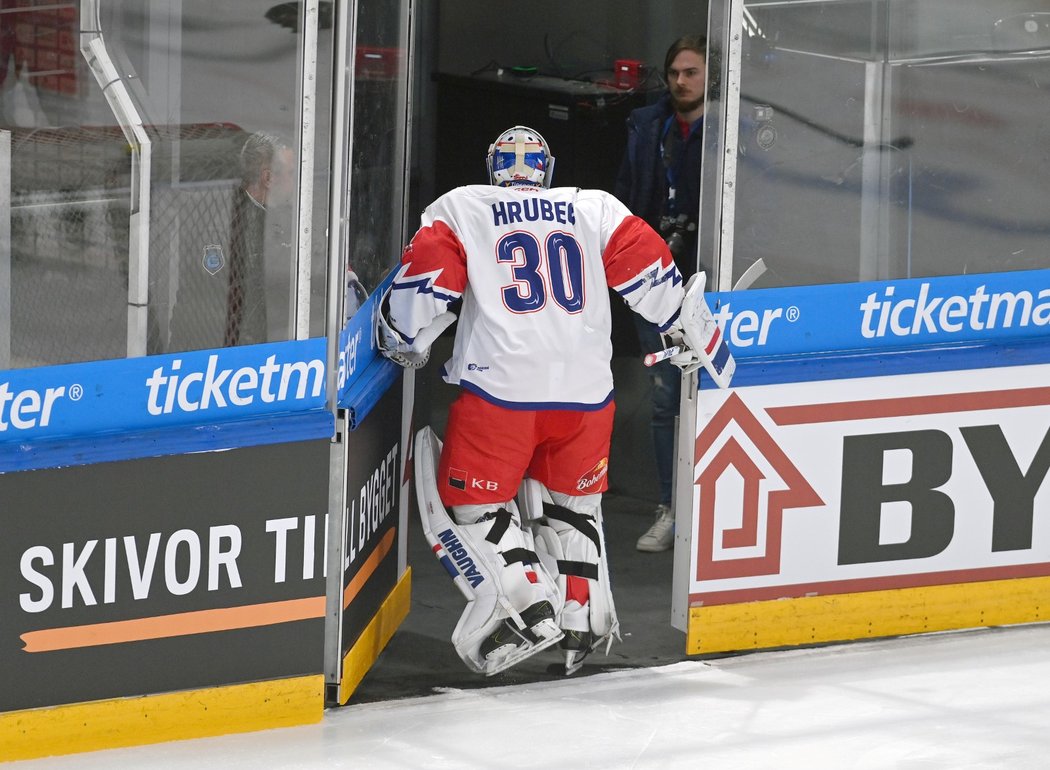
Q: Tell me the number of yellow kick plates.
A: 3